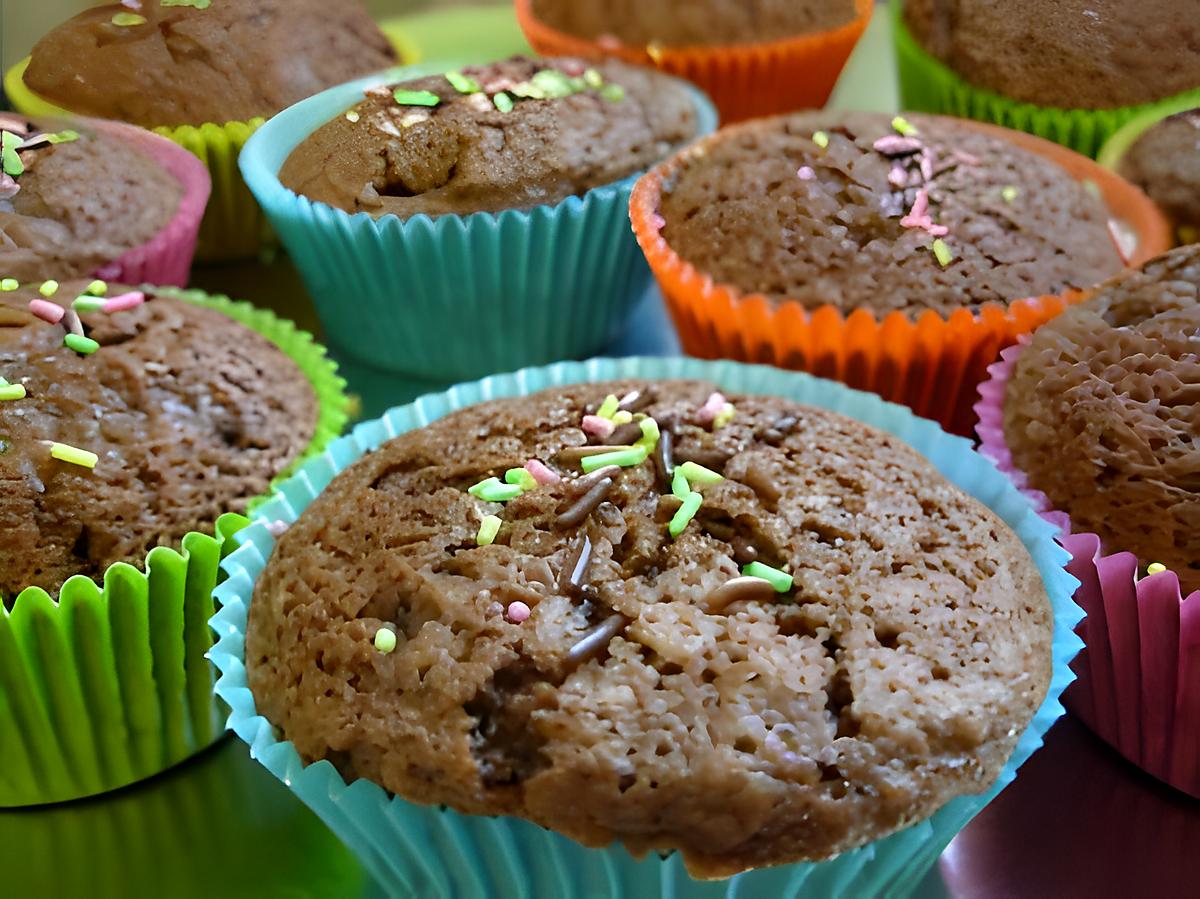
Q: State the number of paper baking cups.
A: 10